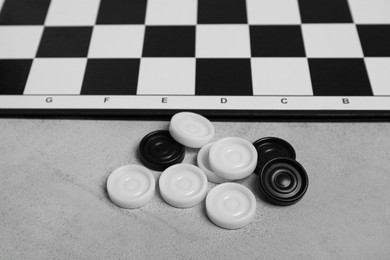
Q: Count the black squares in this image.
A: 12